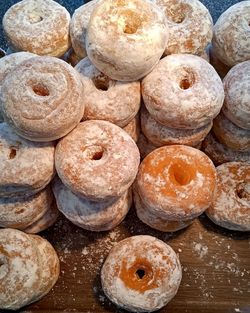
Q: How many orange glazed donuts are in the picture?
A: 2